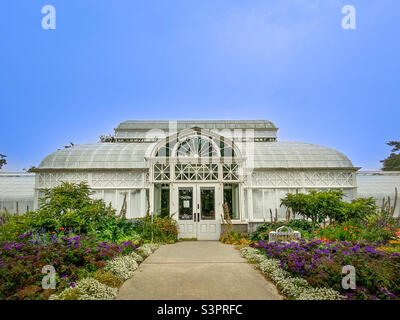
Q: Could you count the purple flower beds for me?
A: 2